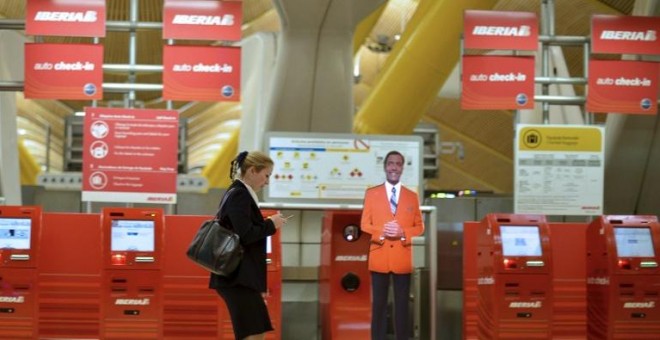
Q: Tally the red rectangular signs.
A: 9